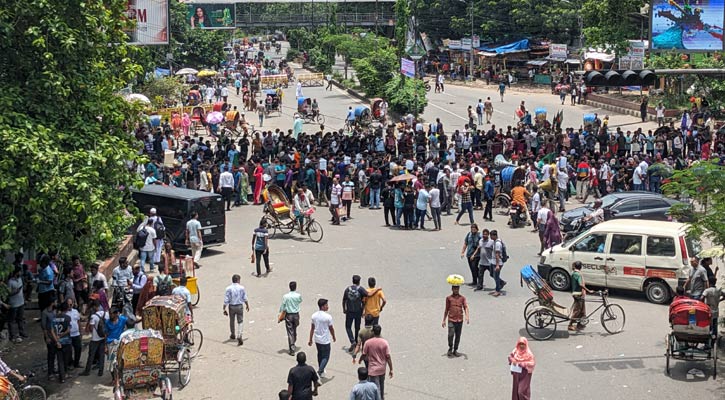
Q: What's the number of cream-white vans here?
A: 1